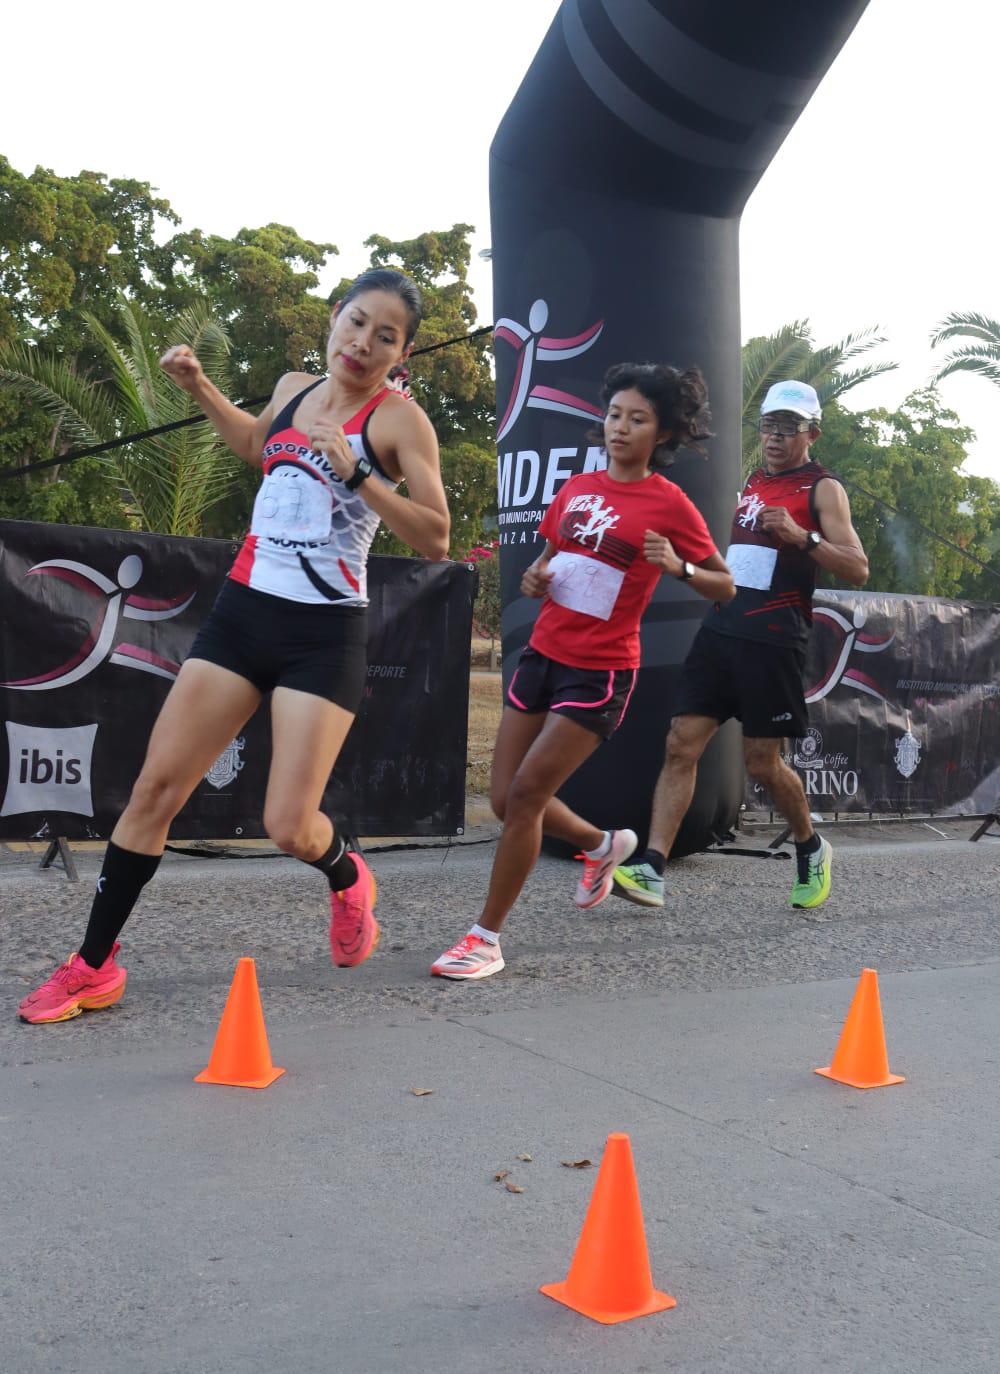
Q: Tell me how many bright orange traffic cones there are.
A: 3